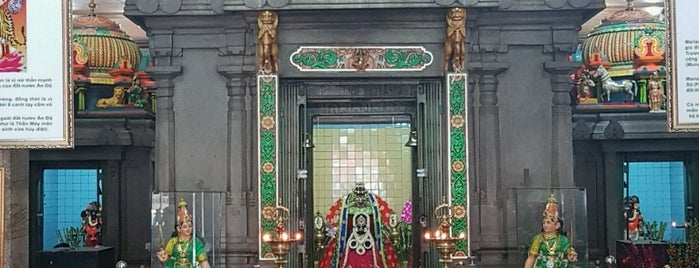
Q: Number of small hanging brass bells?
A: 2